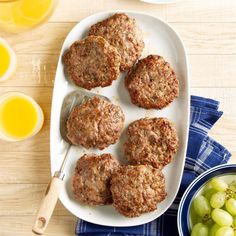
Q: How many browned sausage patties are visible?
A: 7